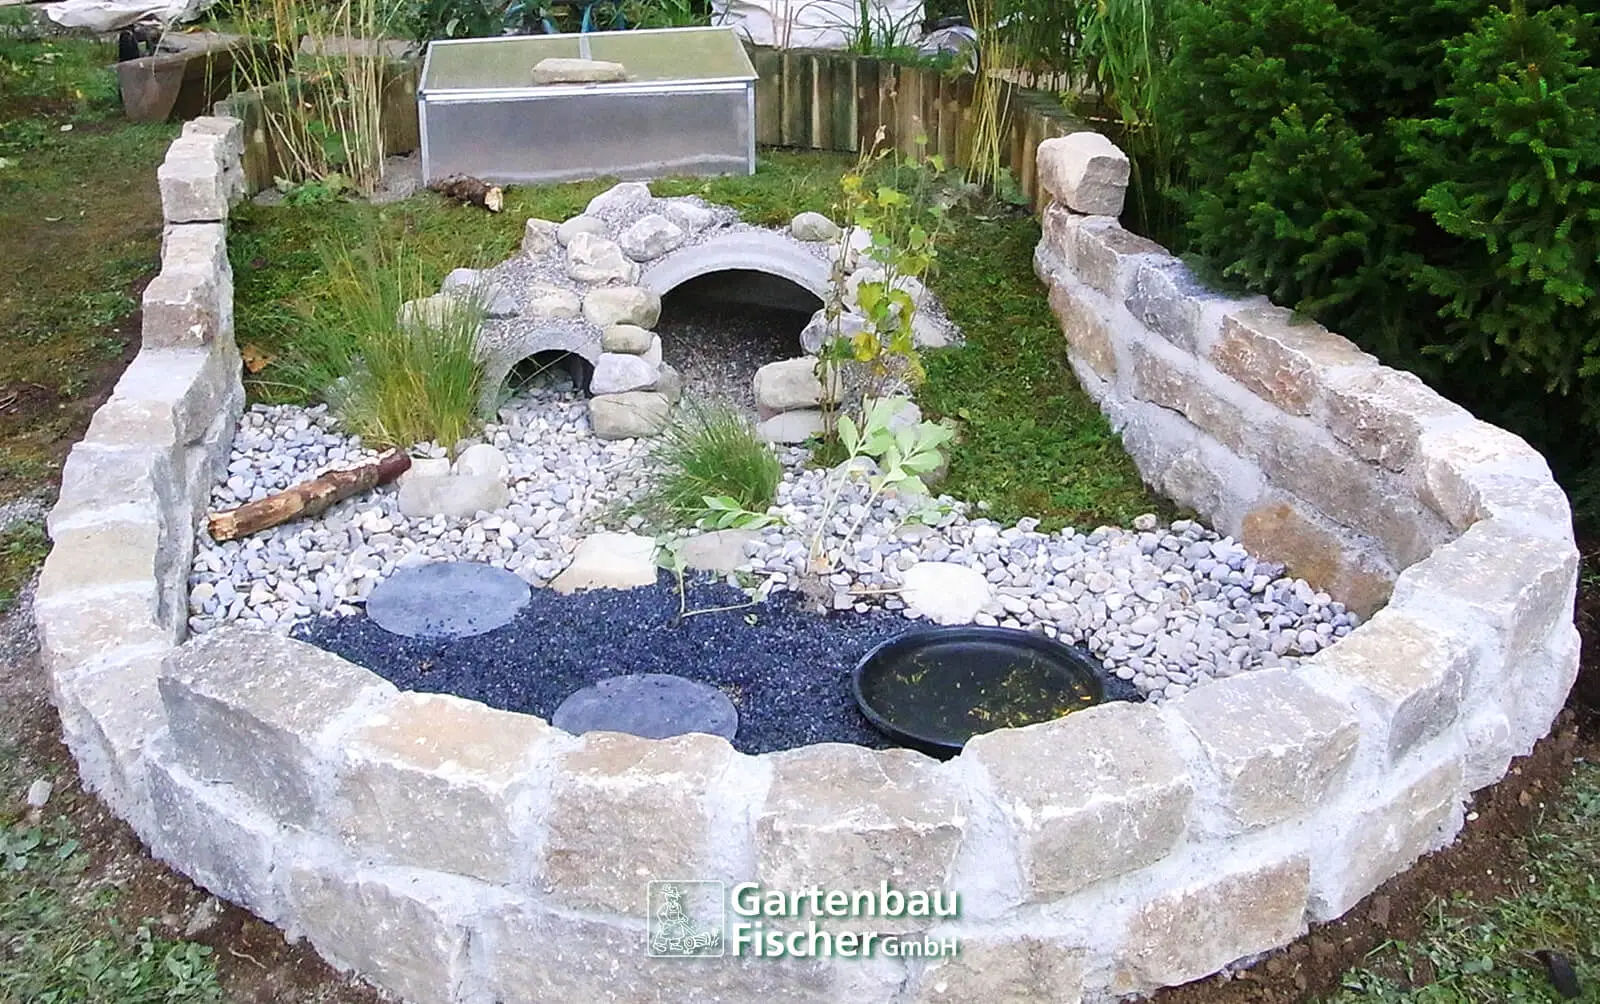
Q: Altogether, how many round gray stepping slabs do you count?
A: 2